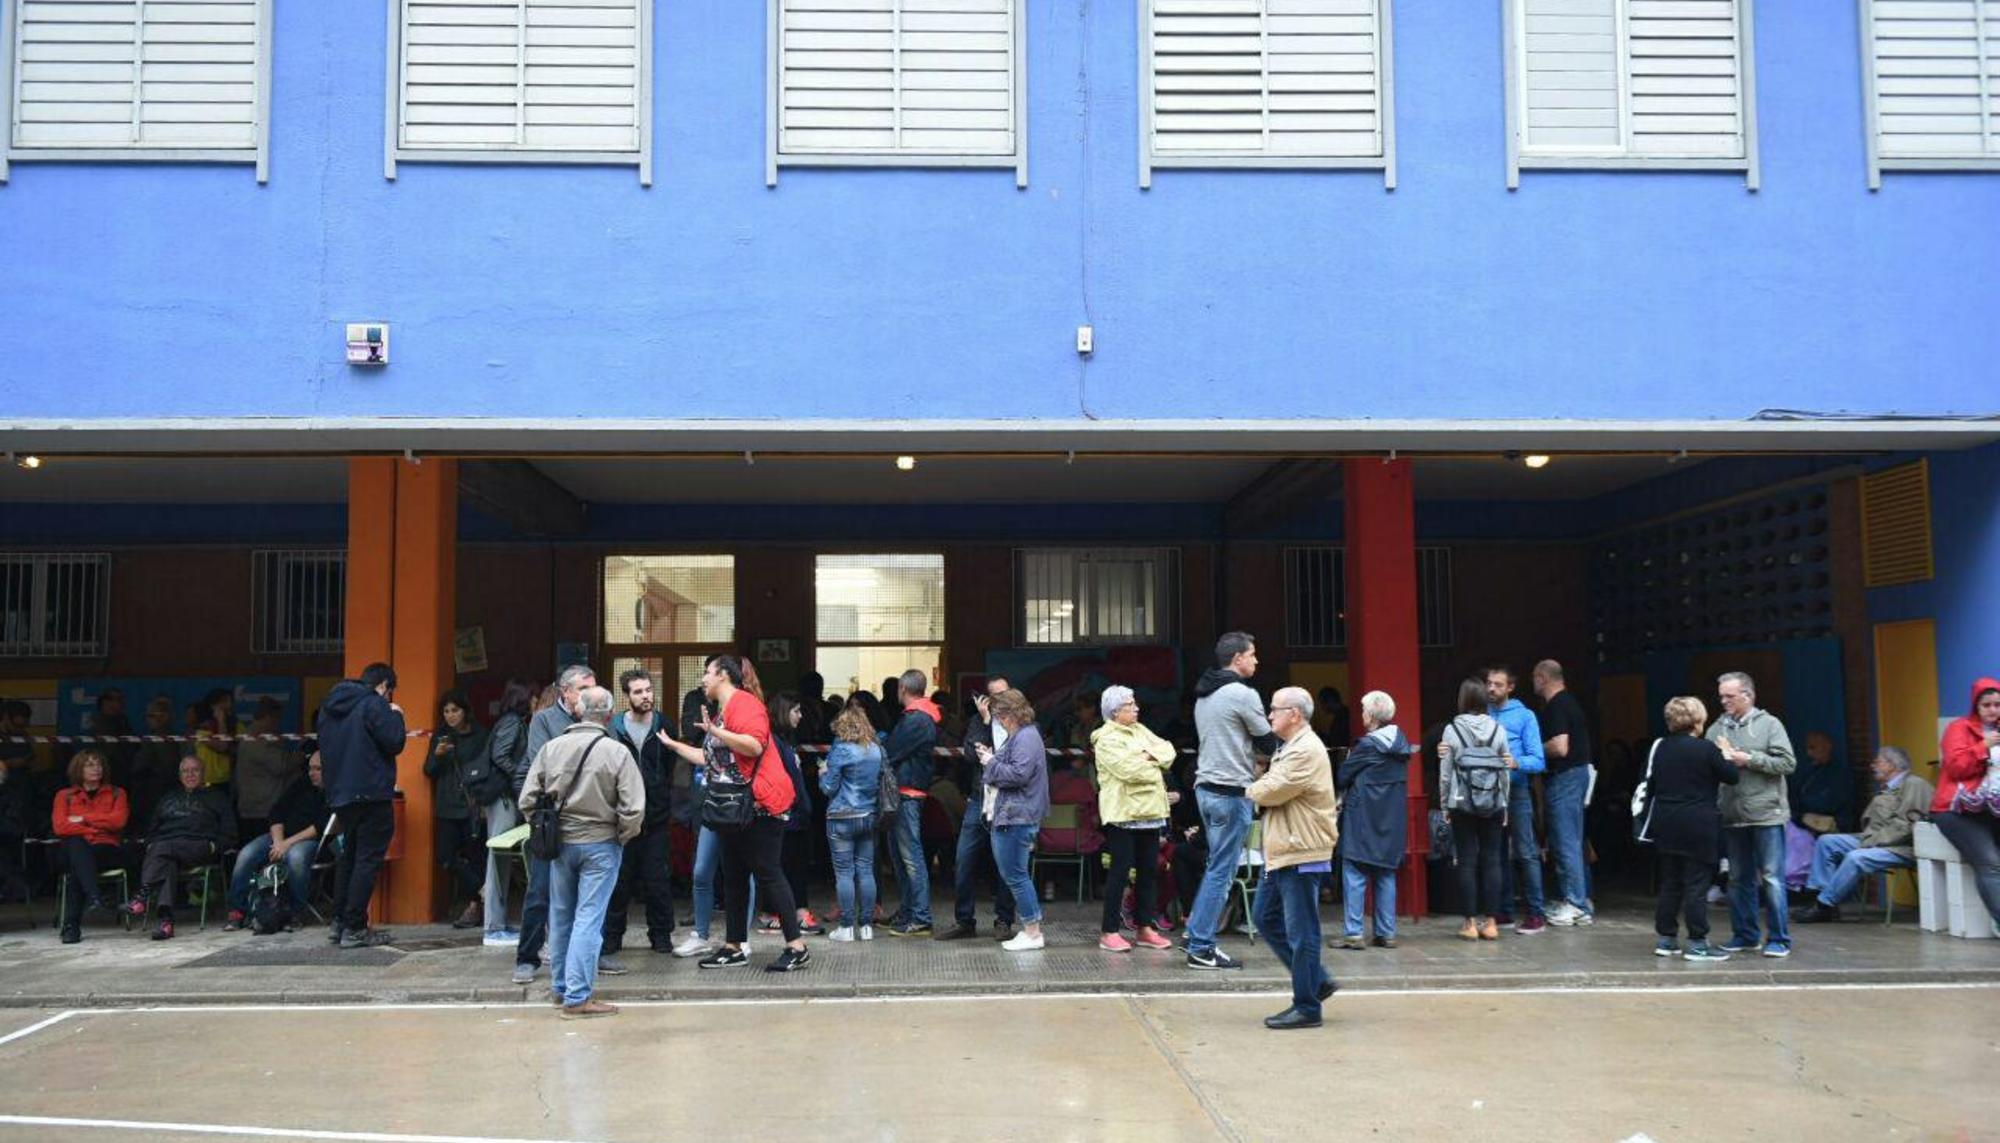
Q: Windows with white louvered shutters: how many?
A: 6